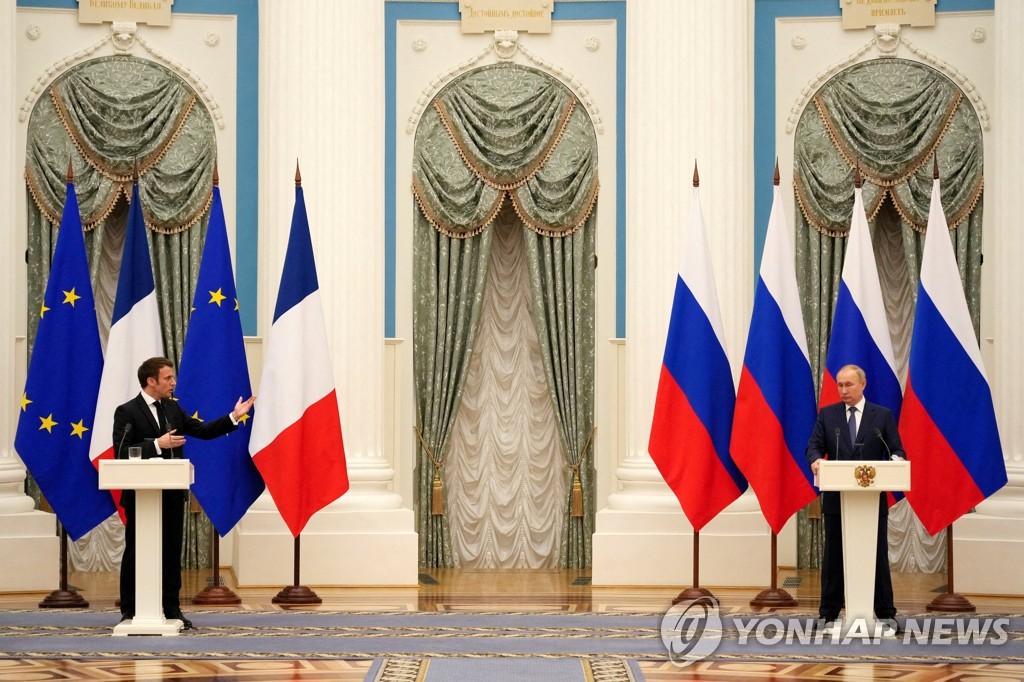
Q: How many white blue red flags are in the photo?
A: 4